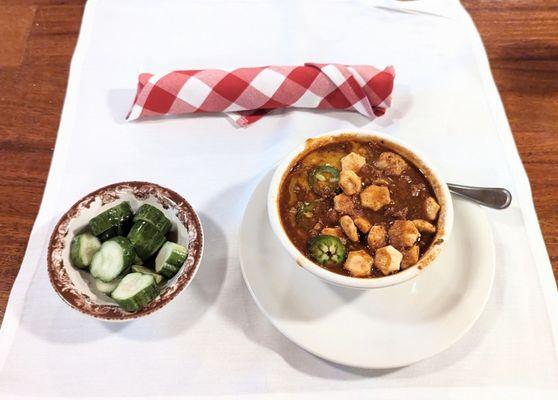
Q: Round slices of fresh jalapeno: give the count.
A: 3